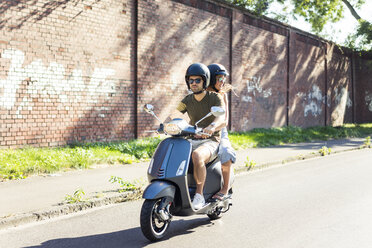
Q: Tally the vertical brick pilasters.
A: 5